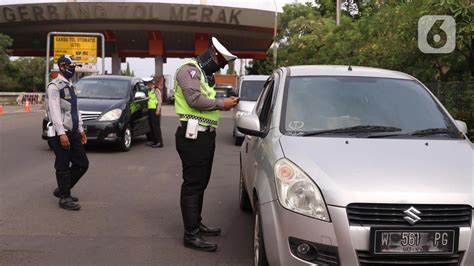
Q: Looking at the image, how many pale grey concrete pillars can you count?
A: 2